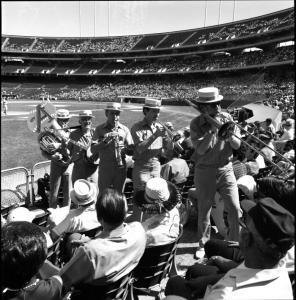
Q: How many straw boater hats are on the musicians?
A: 5